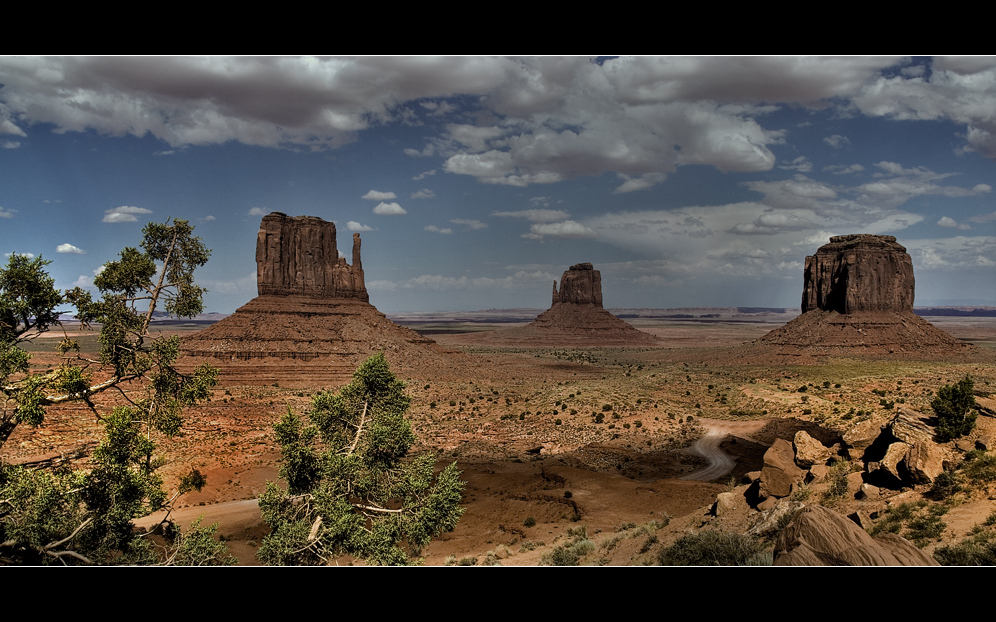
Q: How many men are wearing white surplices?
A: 0